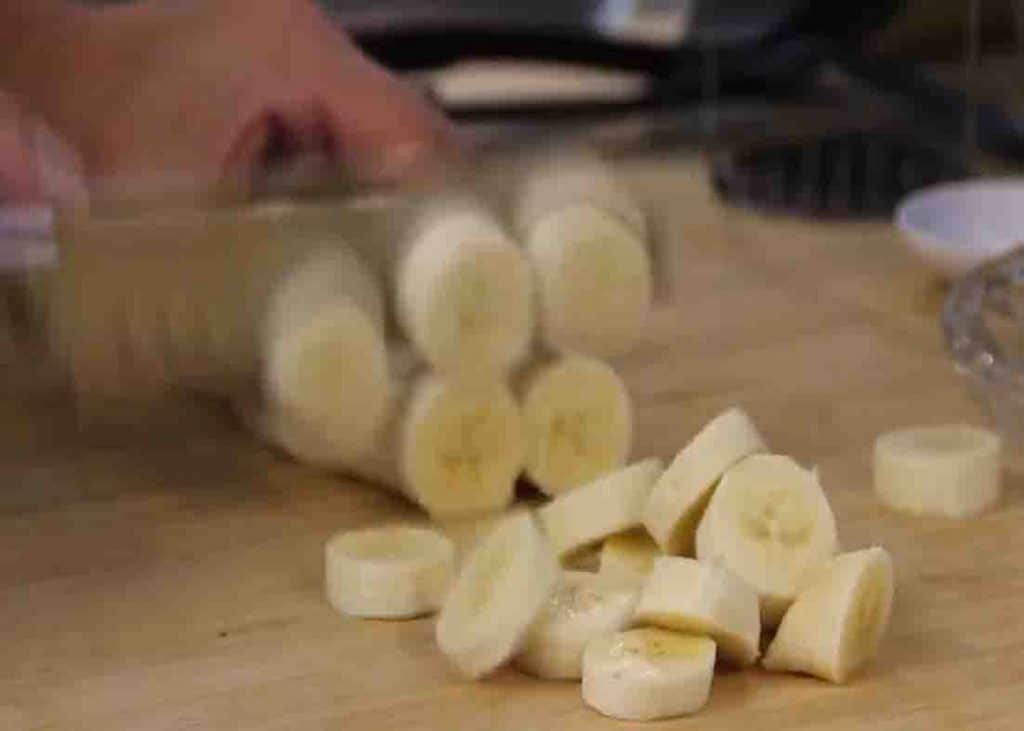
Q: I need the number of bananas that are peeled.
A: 5